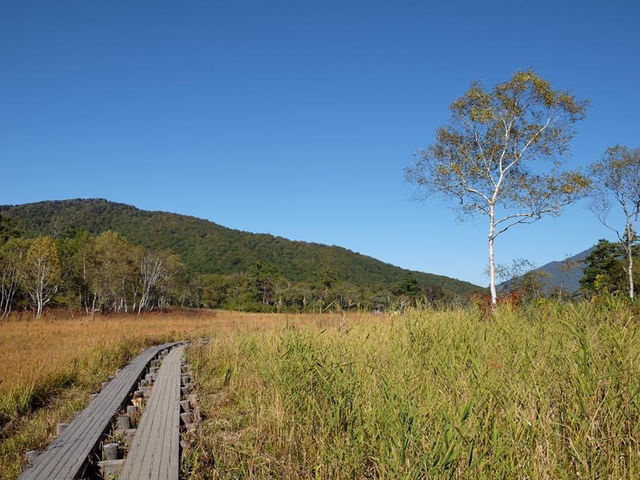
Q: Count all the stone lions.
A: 0